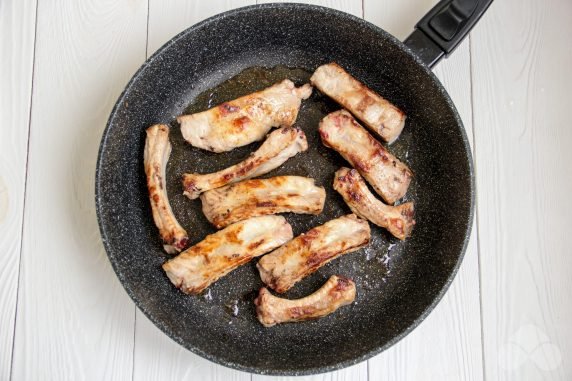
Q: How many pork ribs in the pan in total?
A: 10